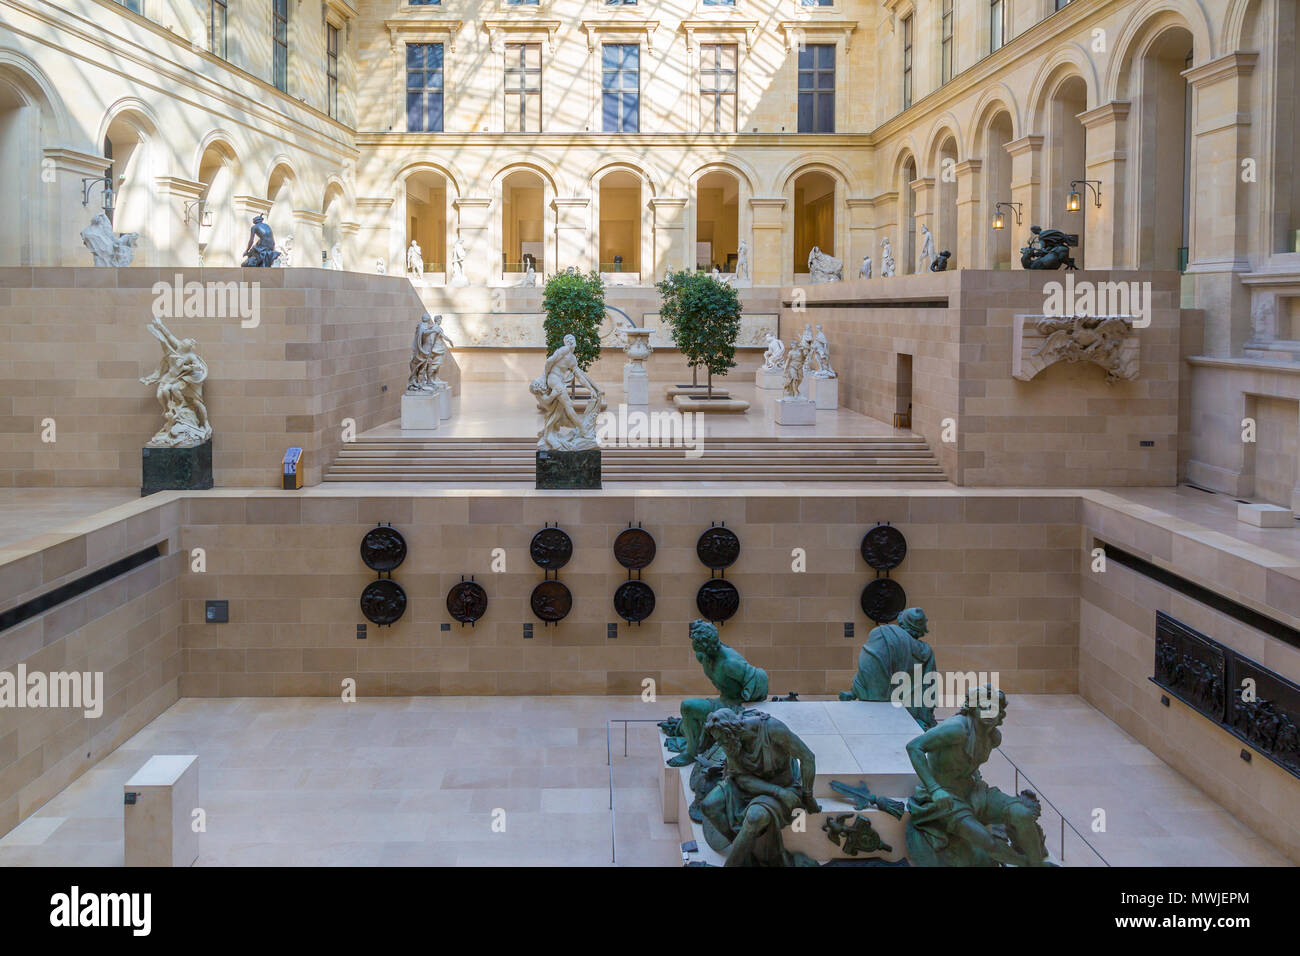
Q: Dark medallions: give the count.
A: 11